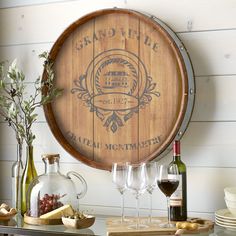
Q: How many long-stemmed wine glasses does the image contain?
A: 4